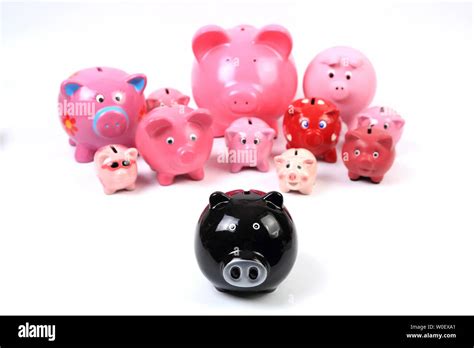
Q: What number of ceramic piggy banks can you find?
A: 12